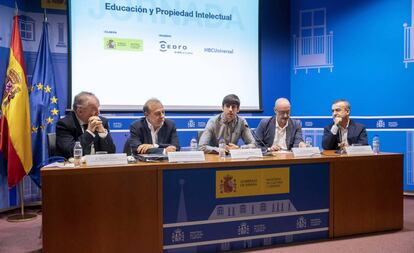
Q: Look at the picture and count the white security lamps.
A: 0